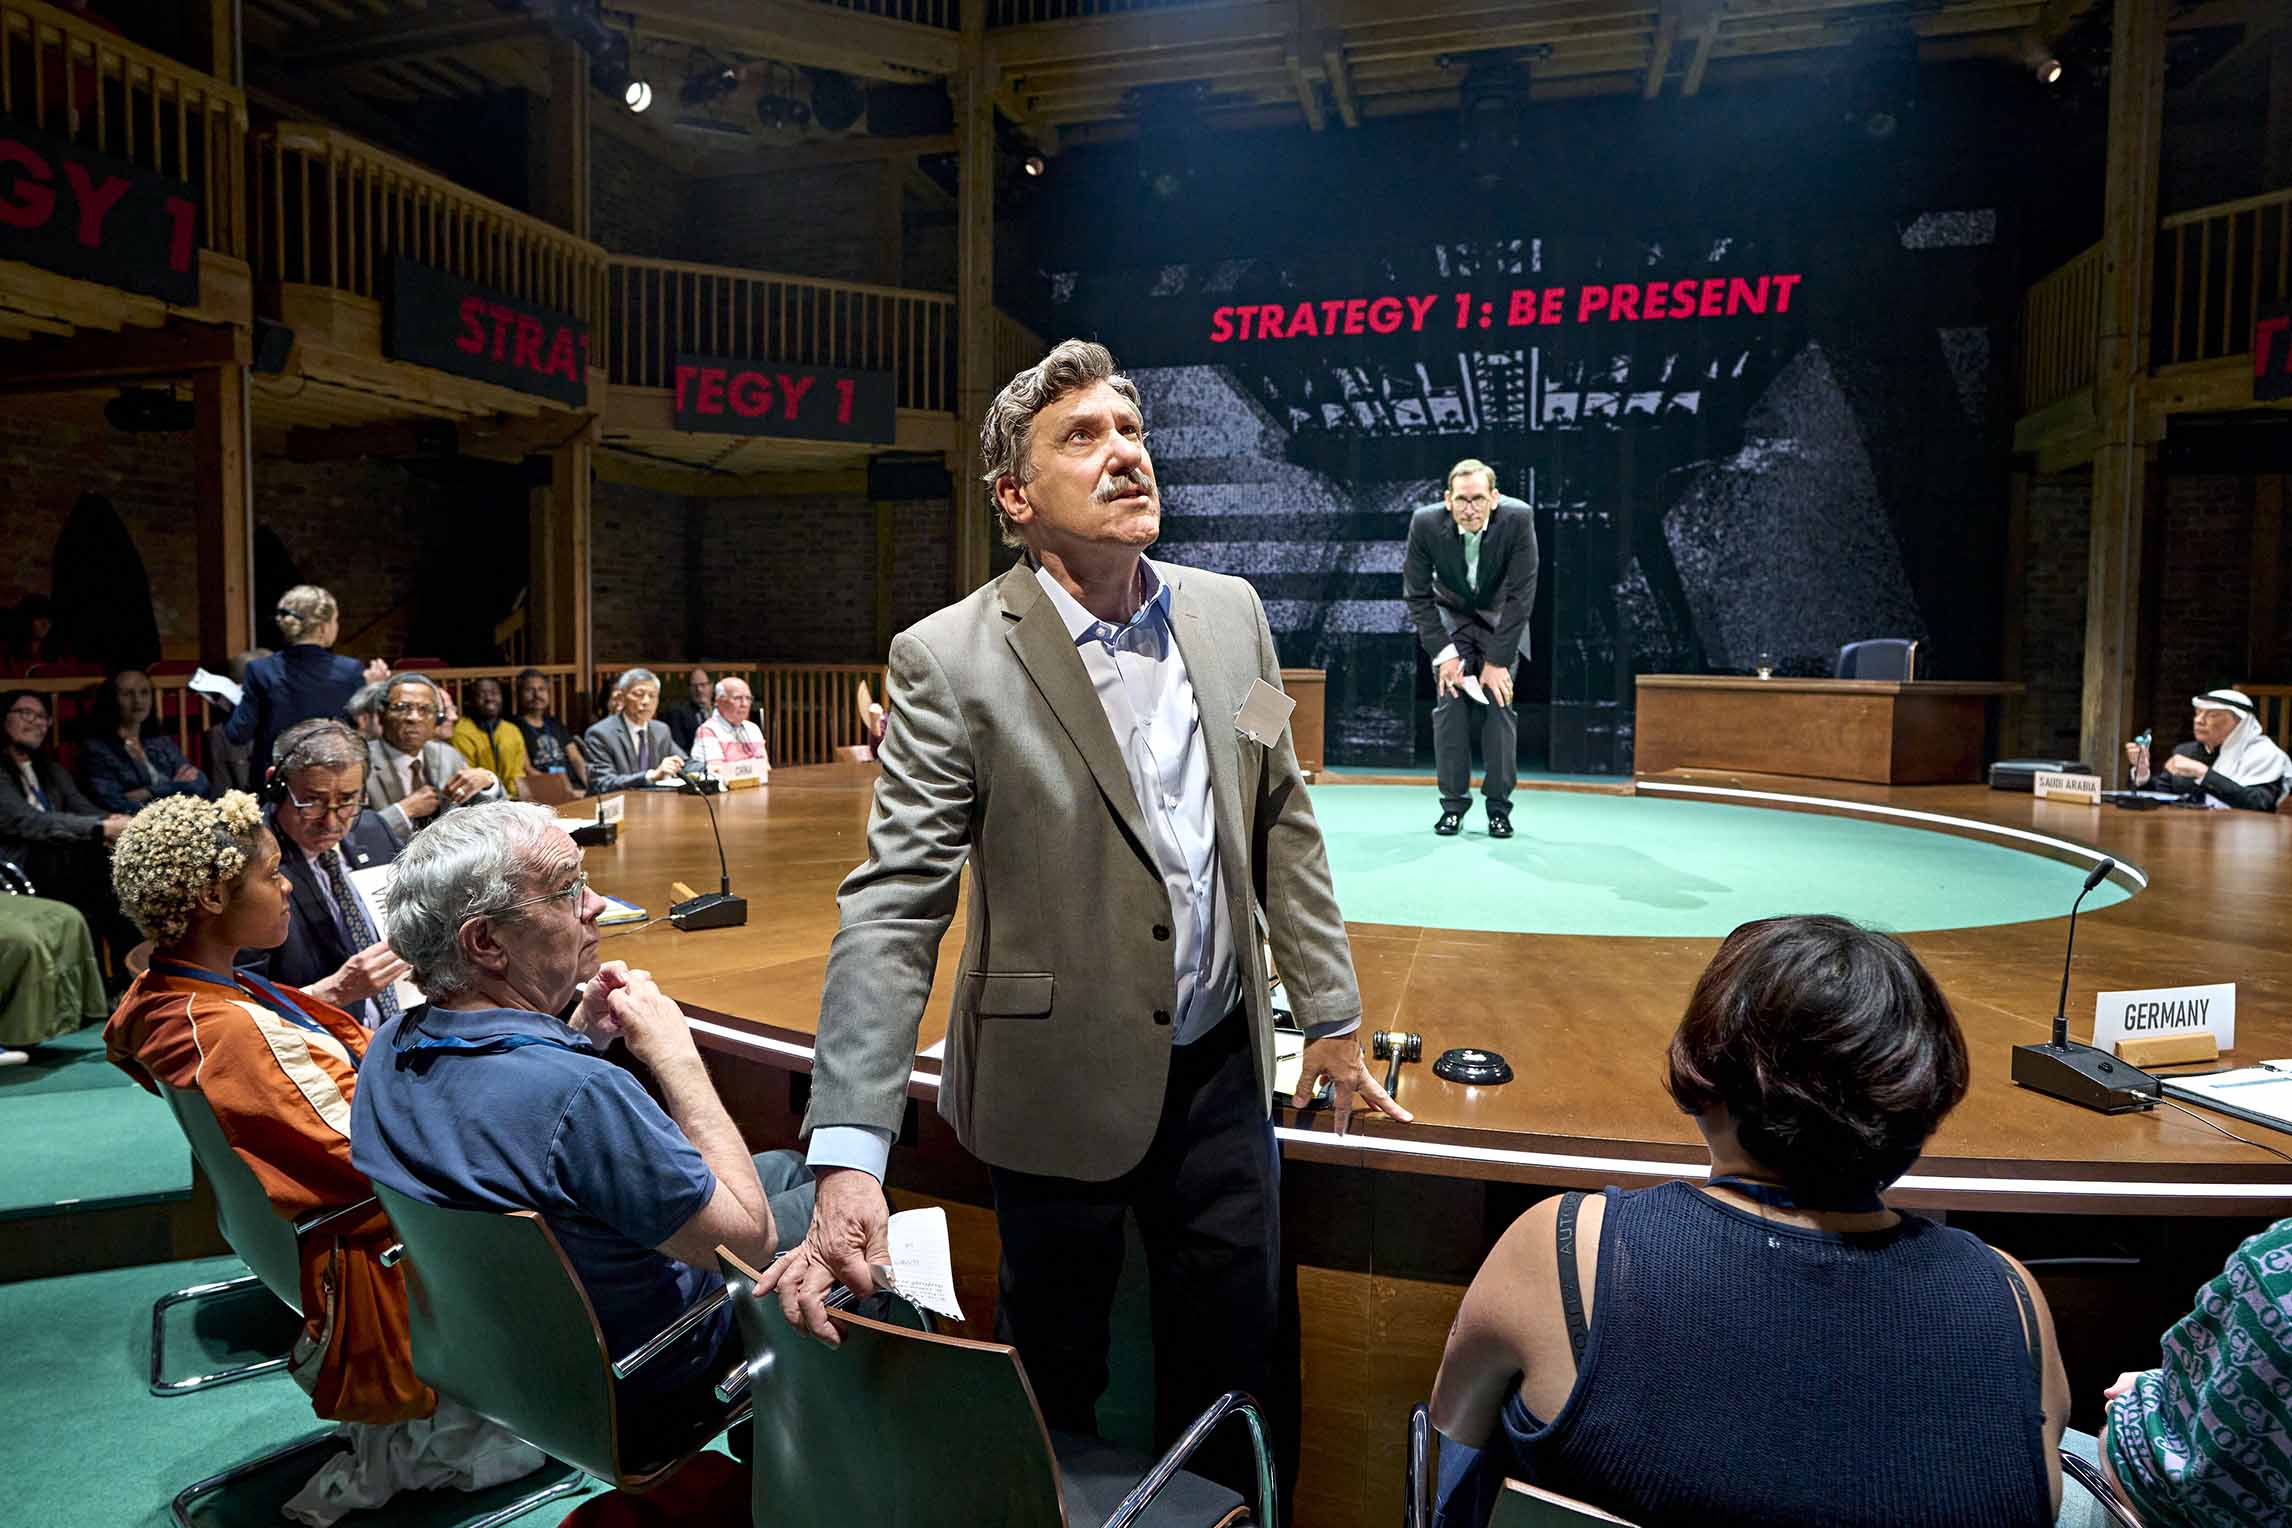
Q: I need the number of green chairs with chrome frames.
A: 4